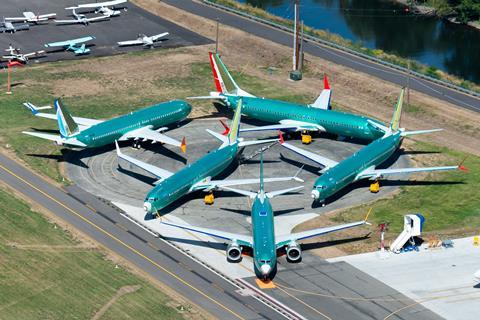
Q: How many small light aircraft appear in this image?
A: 7